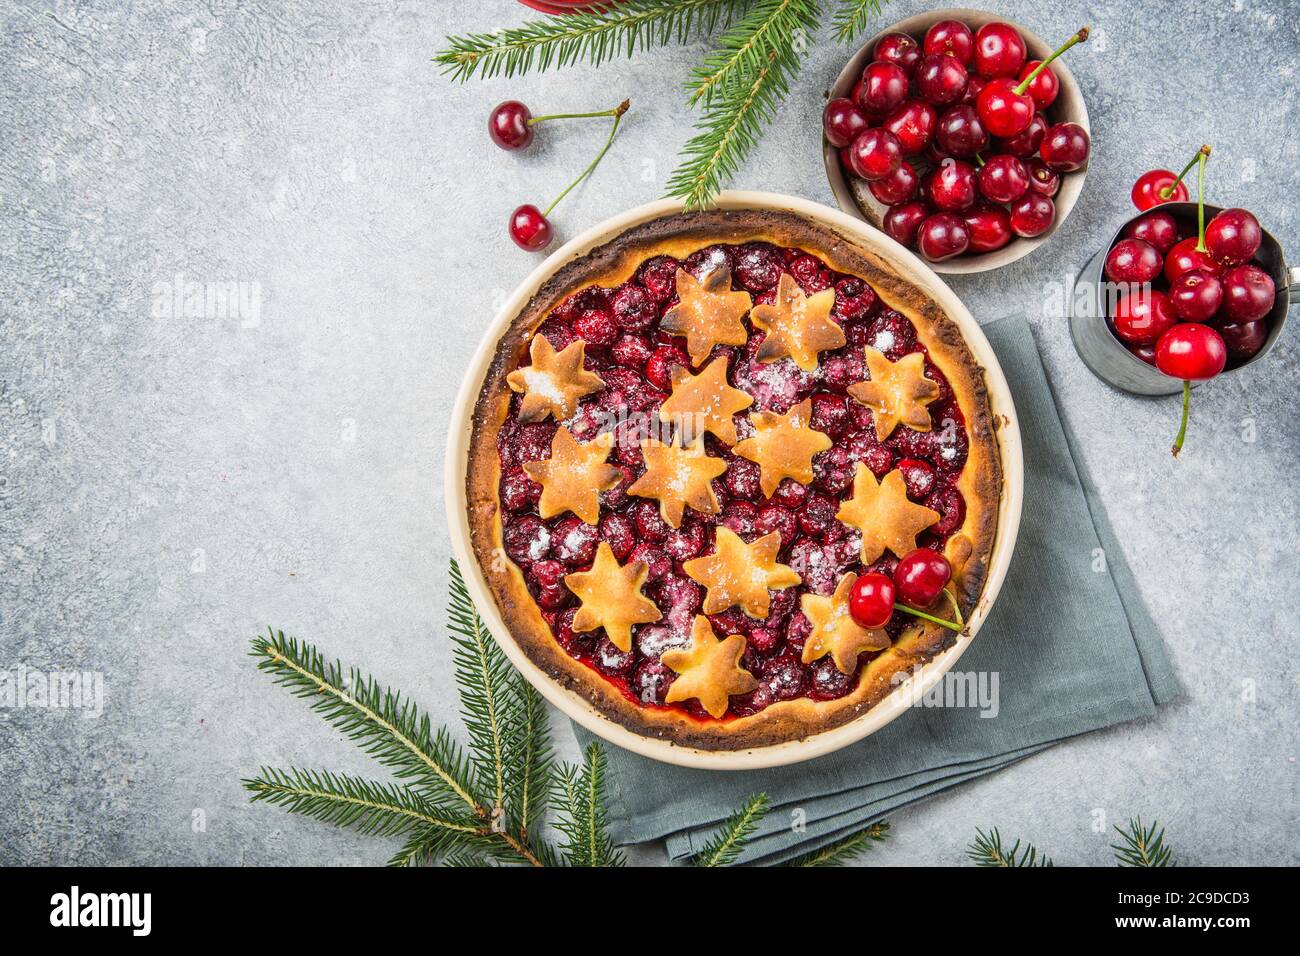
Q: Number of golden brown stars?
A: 13